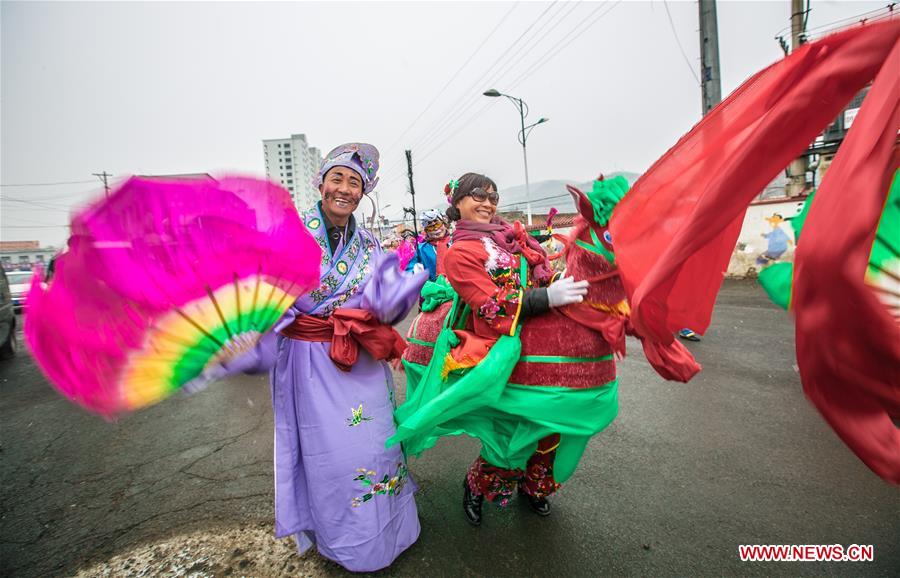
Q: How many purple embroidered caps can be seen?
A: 1